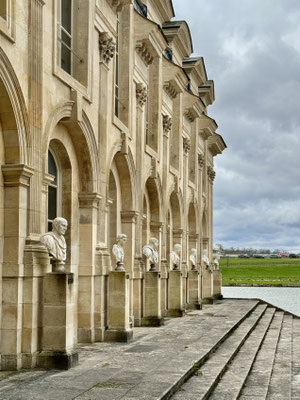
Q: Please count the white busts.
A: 7